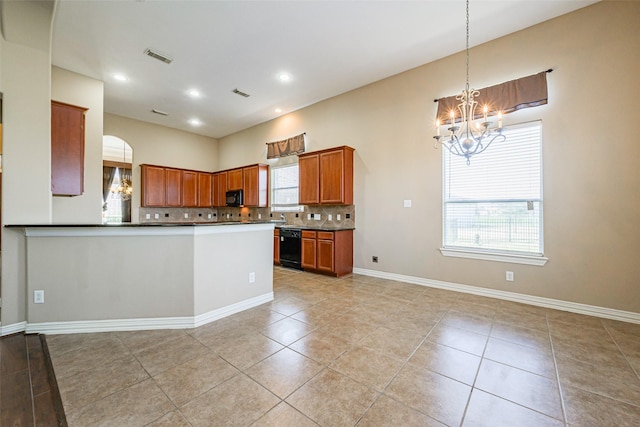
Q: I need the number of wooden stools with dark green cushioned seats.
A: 0